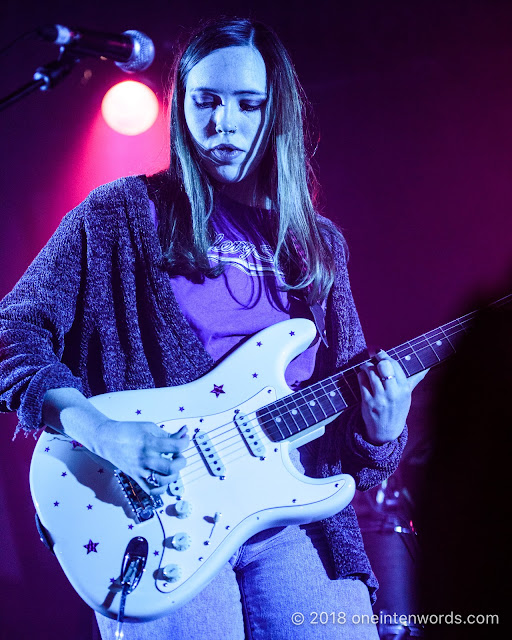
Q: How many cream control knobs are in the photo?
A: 3